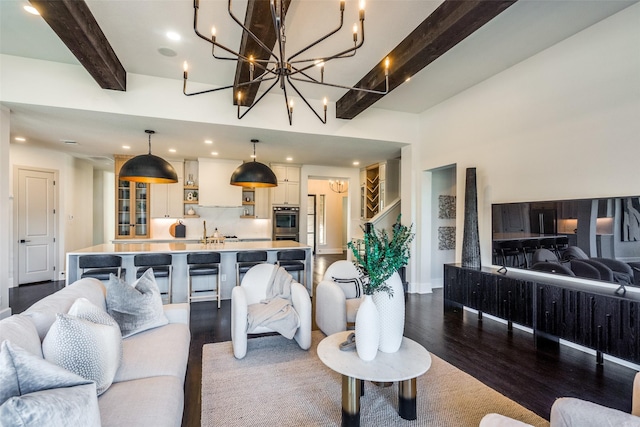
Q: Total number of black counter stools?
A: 5